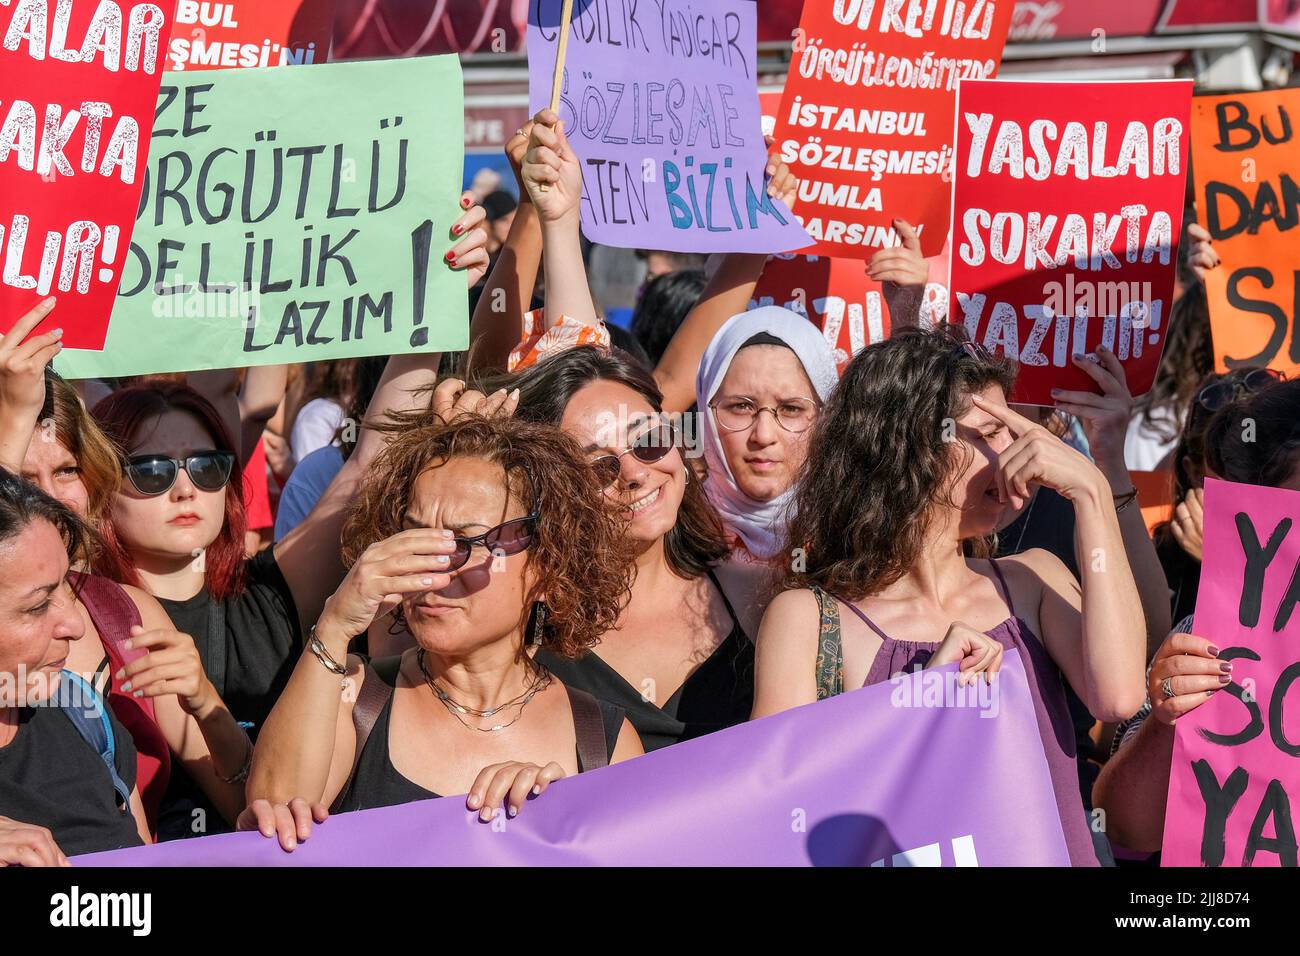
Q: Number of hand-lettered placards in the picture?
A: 4